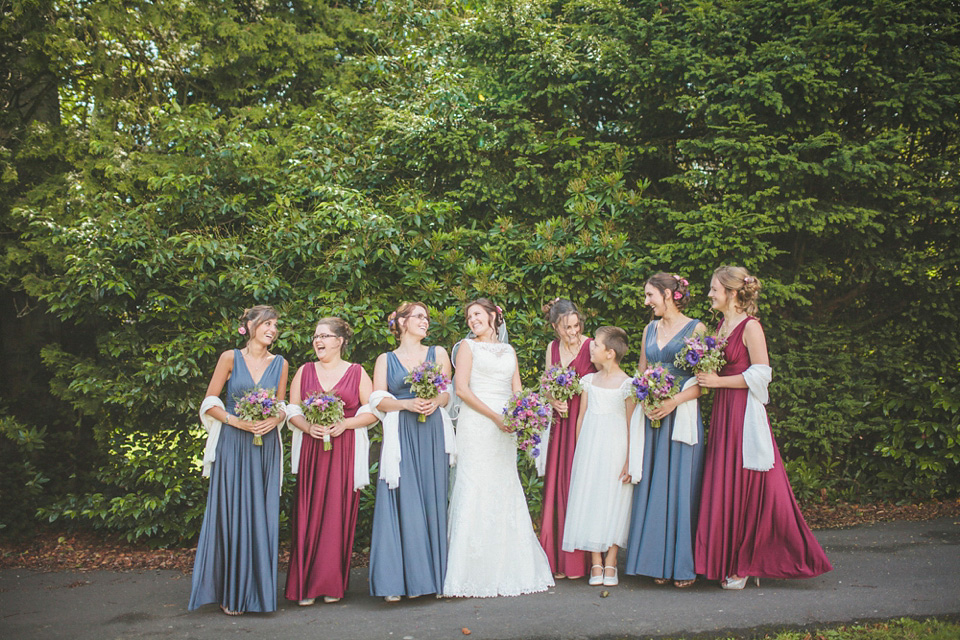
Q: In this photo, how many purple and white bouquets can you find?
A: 7